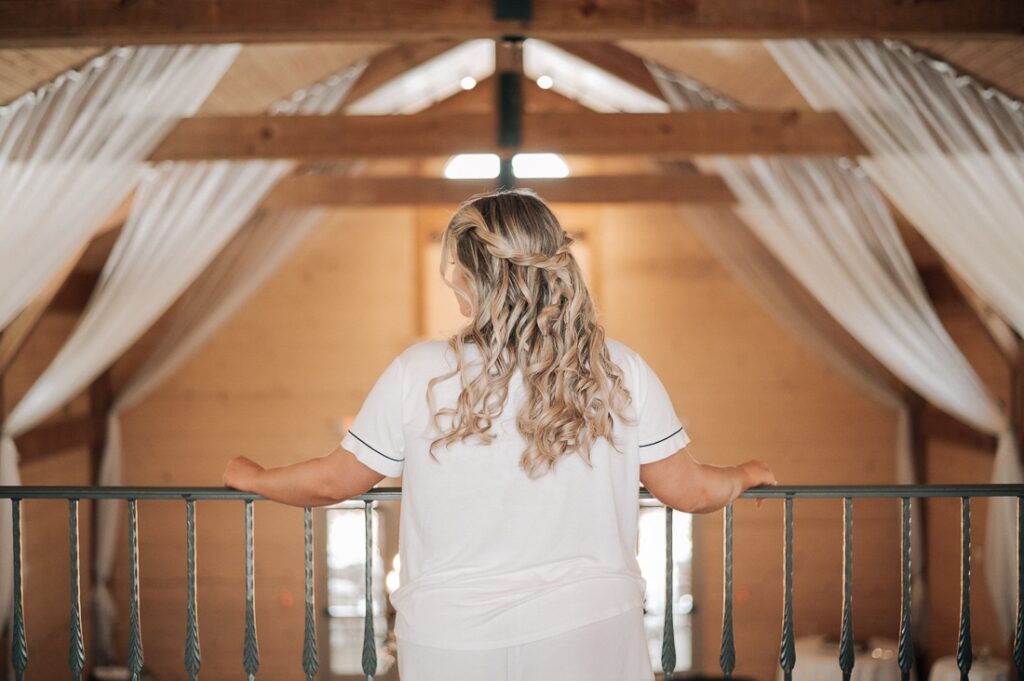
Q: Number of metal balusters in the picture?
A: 14